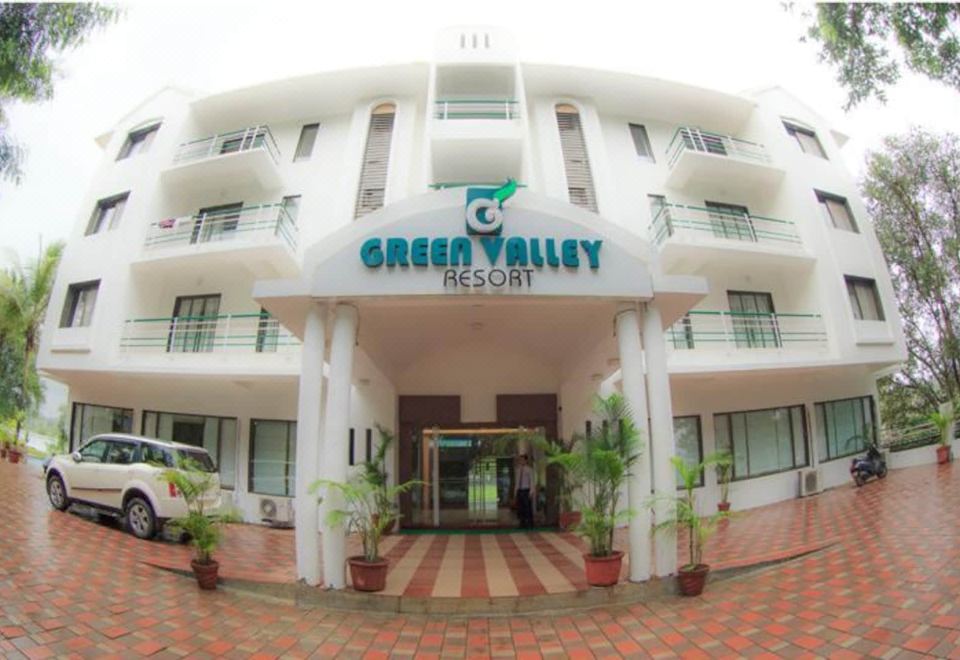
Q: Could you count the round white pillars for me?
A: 4